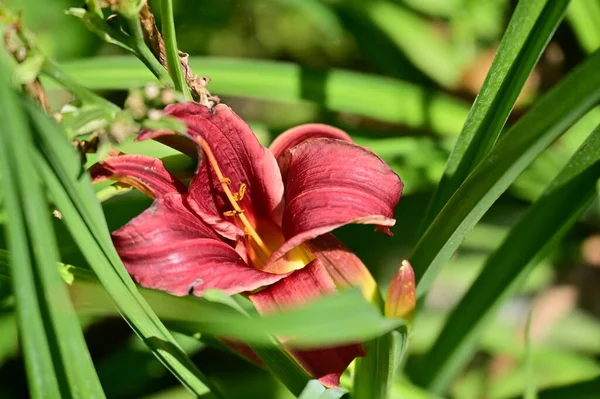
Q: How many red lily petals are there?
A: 6